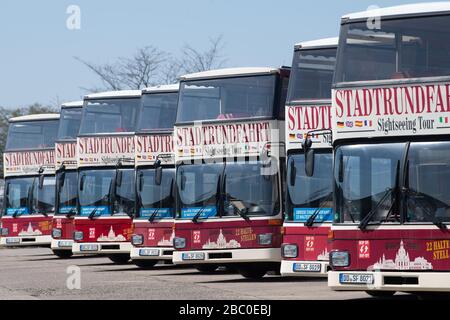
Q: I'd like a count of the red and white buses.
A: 7